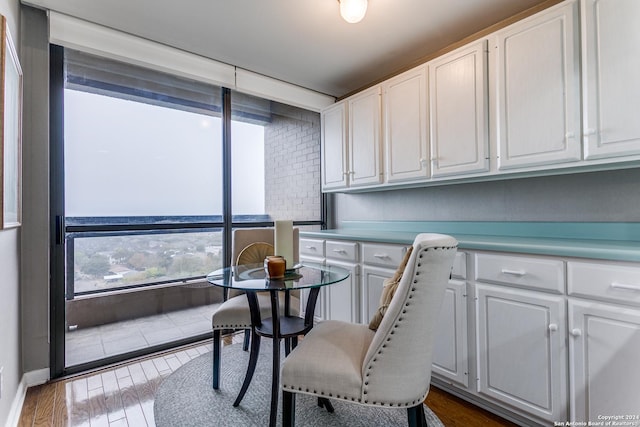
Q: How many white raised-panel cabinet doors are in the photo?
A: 12